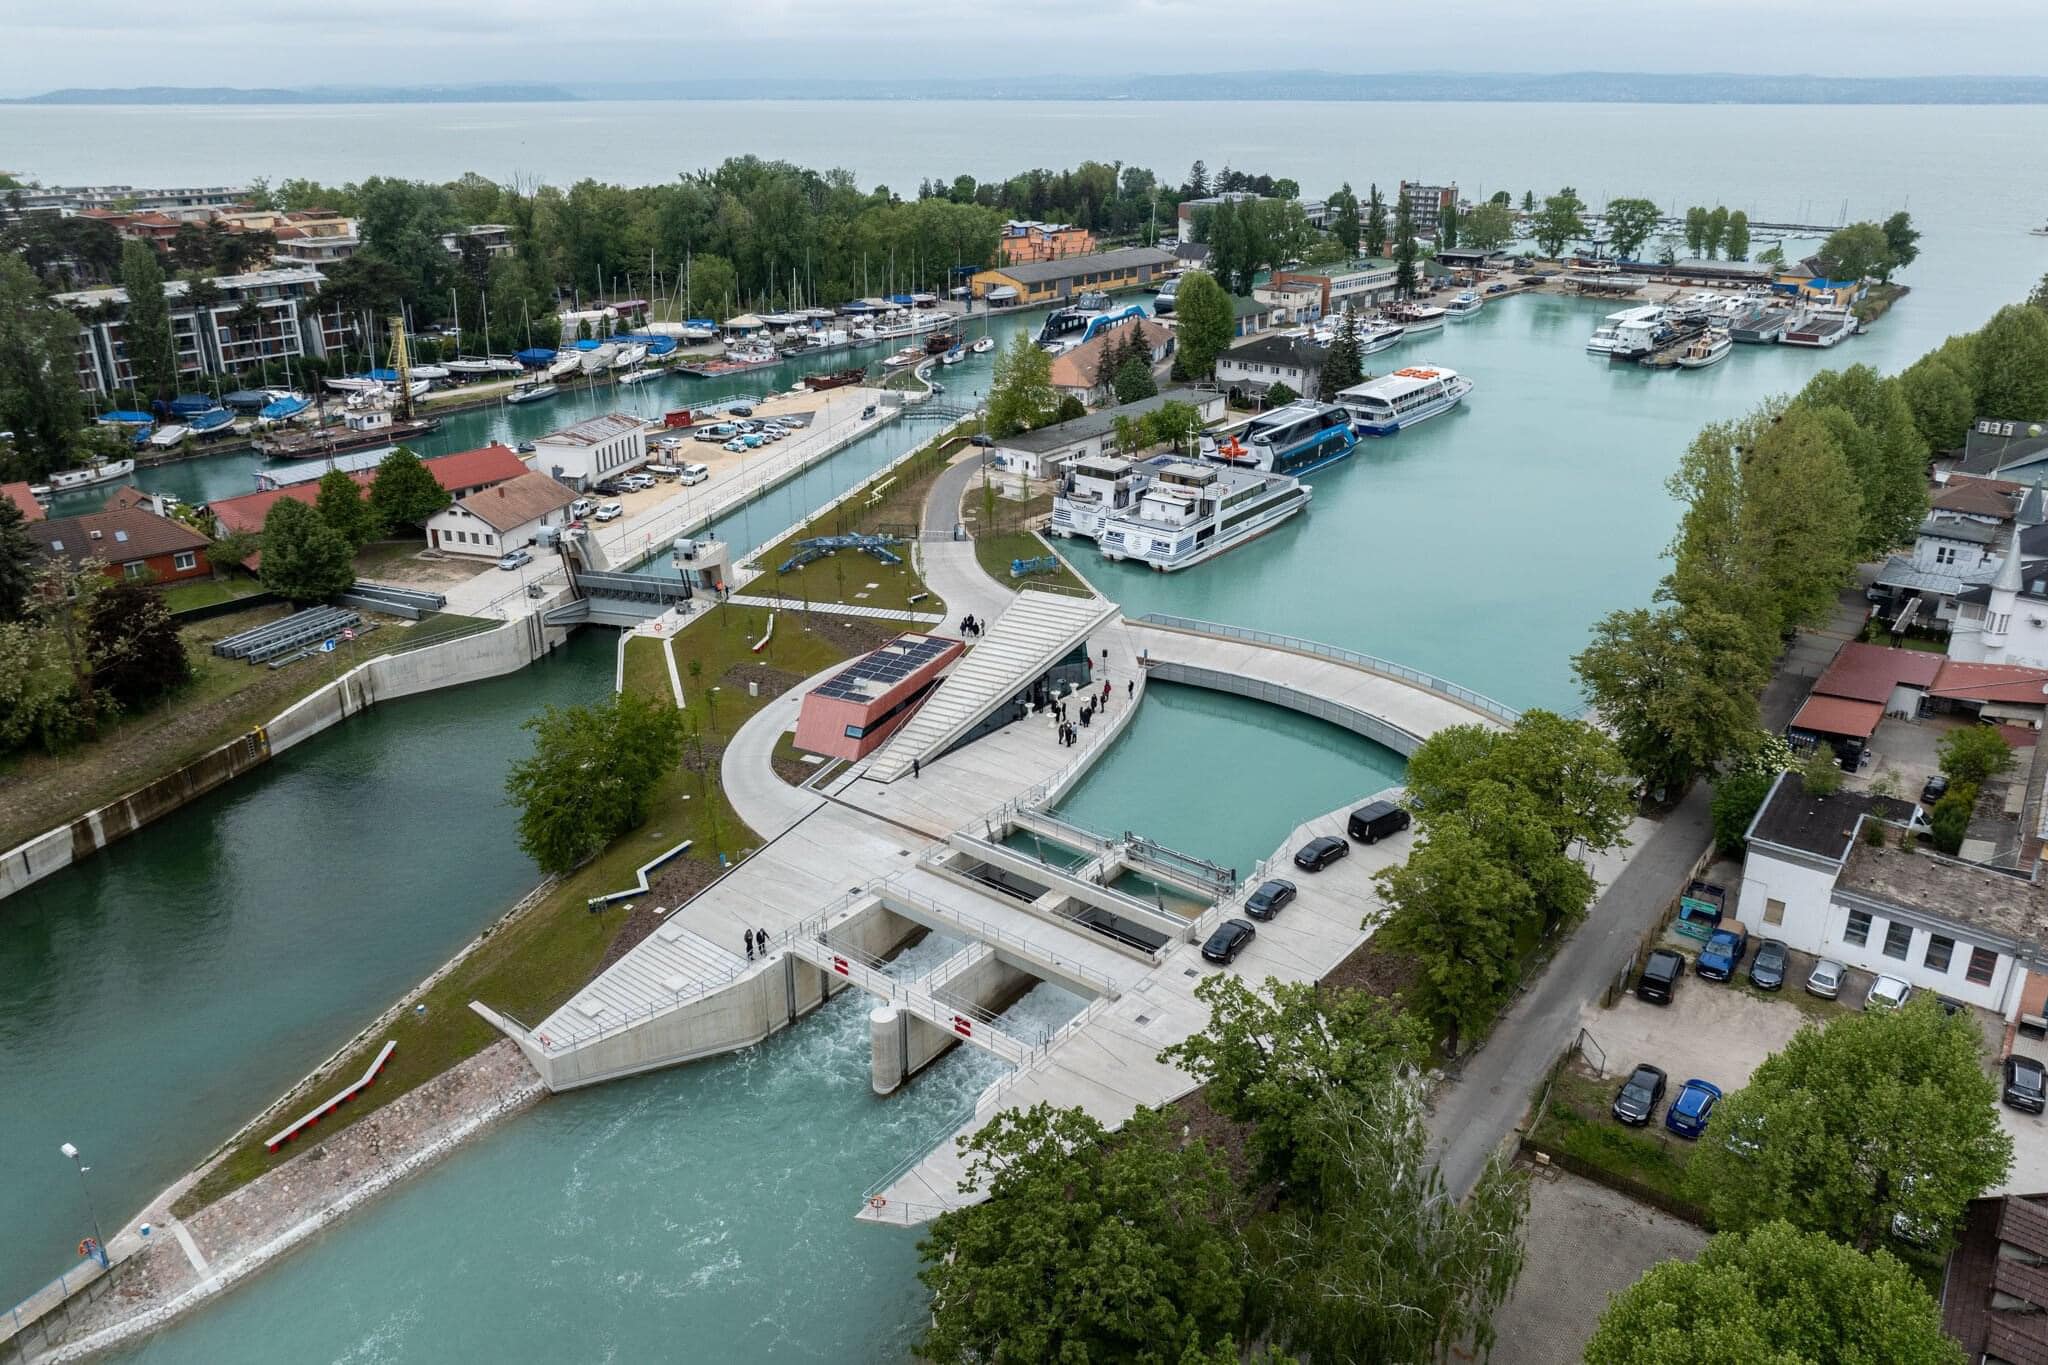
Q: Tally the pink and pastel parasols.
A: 0